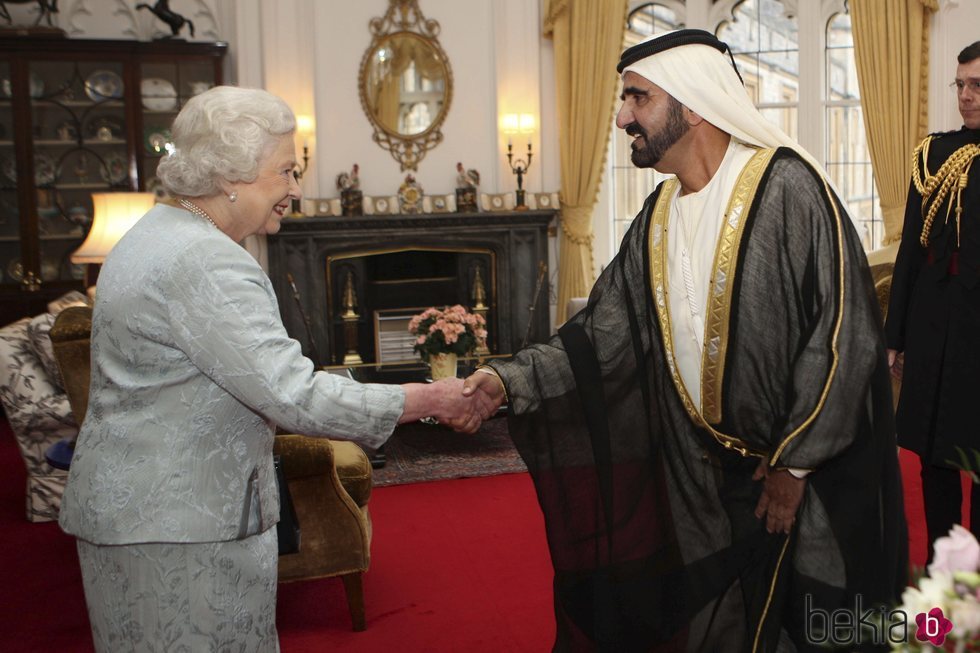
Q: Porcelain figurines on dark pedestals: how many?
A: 2